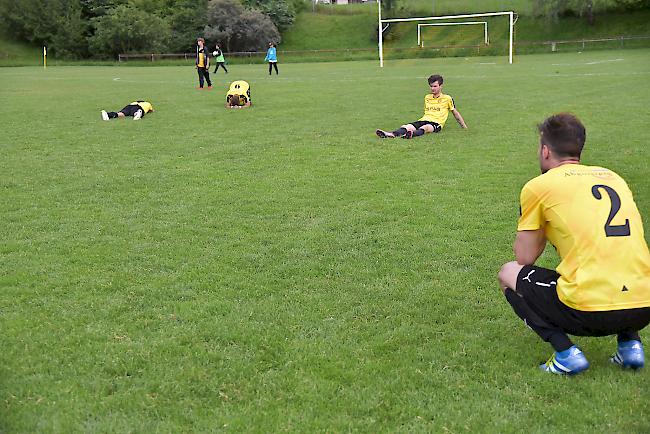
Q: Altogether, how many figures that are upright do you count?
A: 3